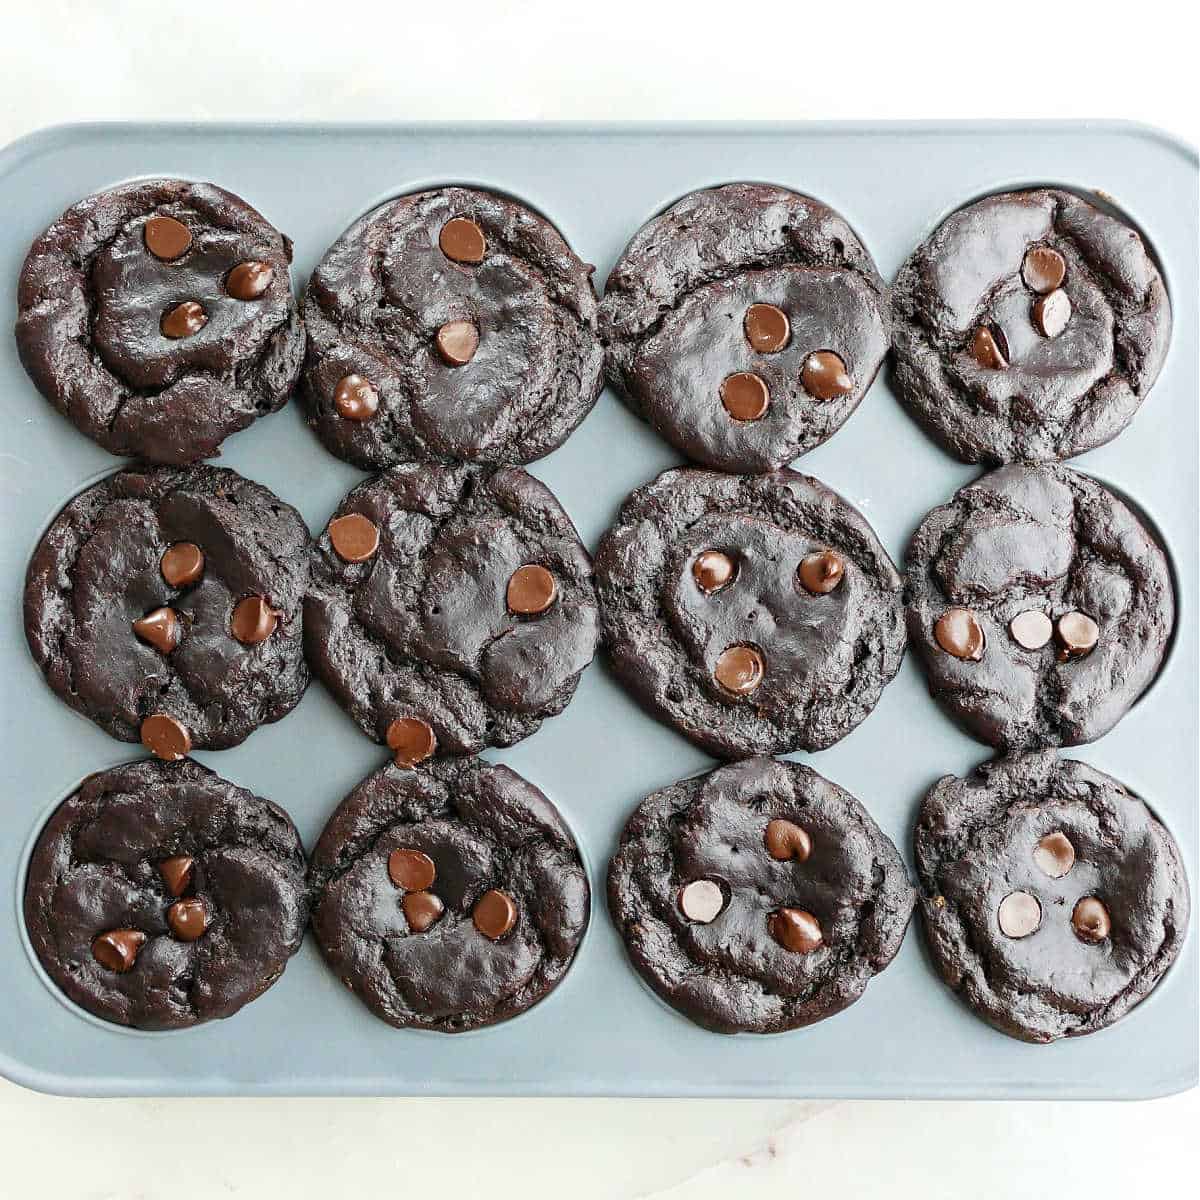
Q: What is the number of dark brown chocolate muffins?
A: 12